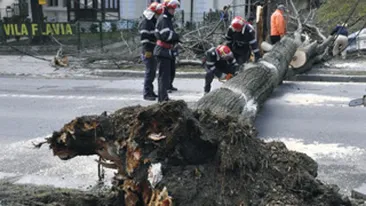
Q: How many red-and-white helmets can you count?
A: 4